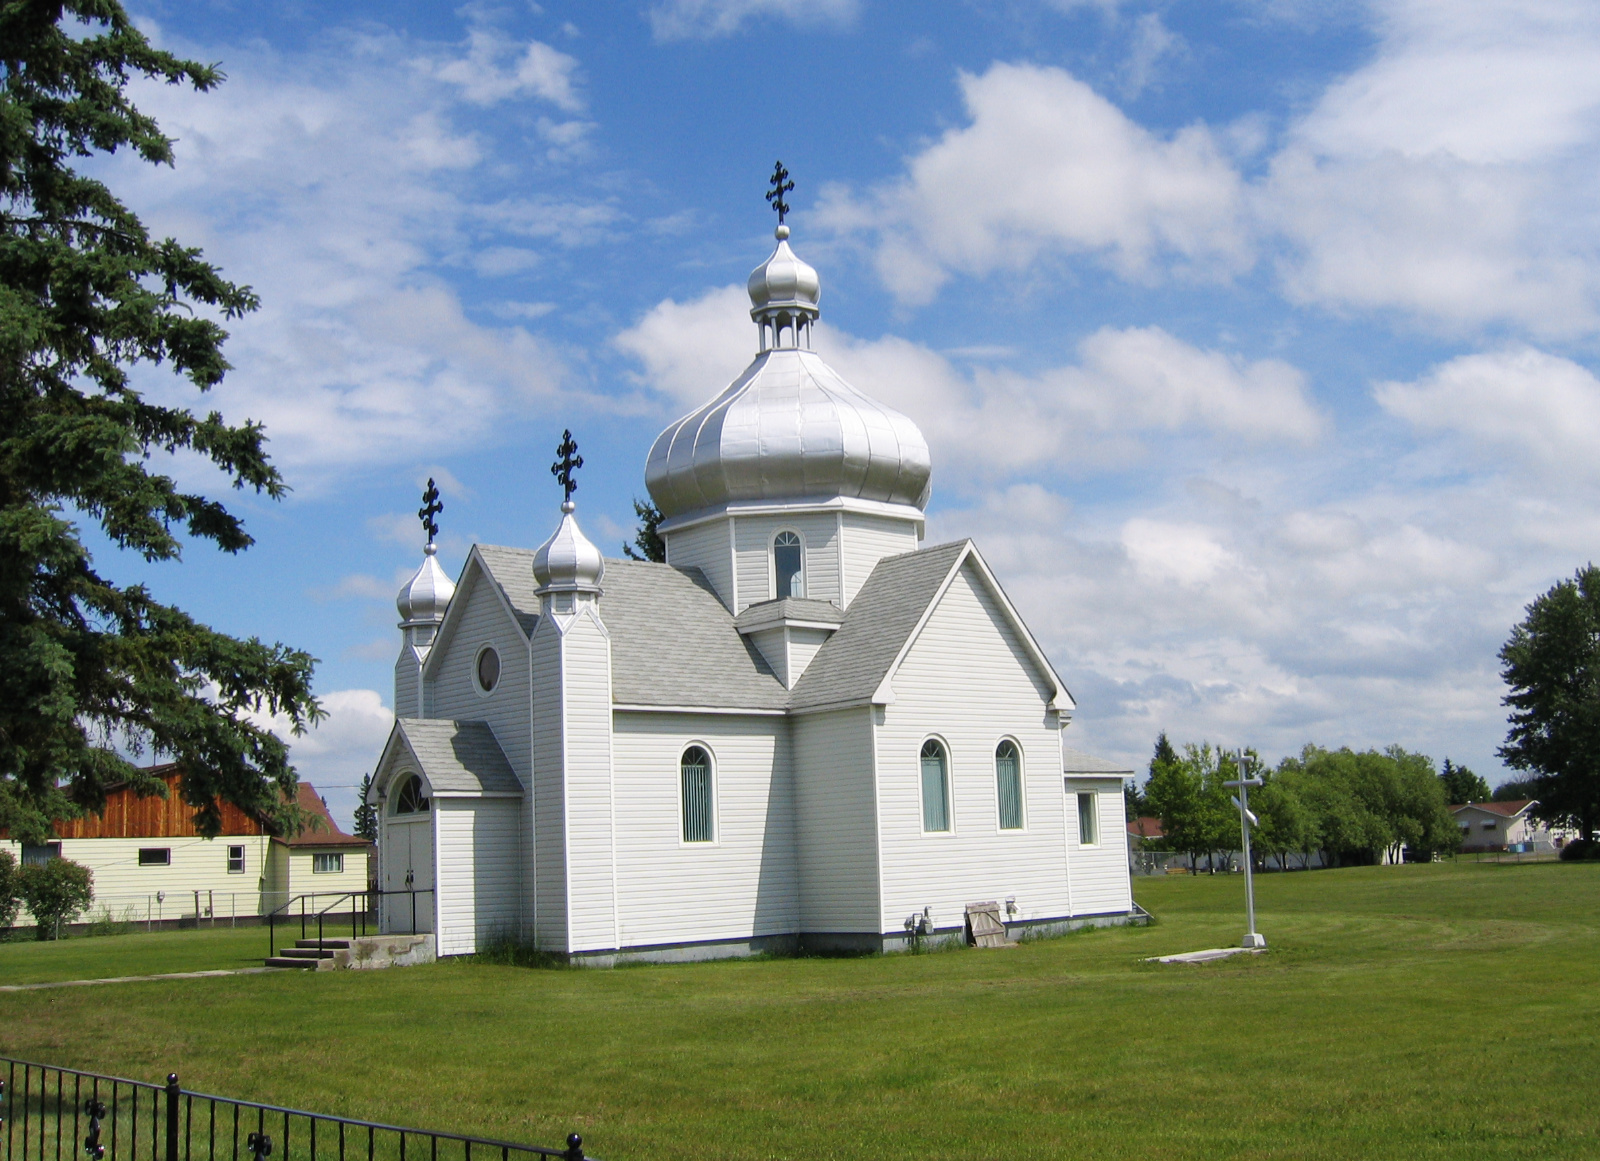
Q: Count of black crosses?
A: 3